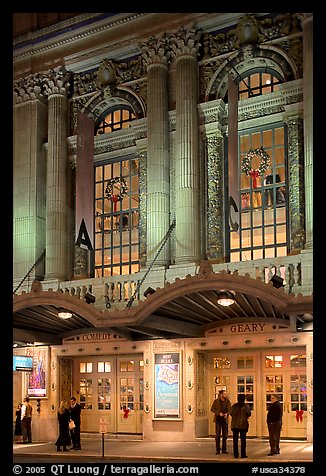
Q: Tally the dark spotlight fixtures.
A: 3